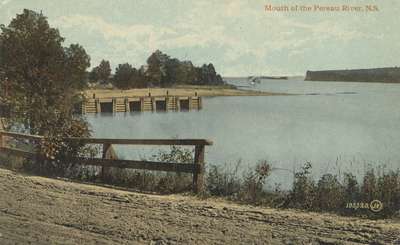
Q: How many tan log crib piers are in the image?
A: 5